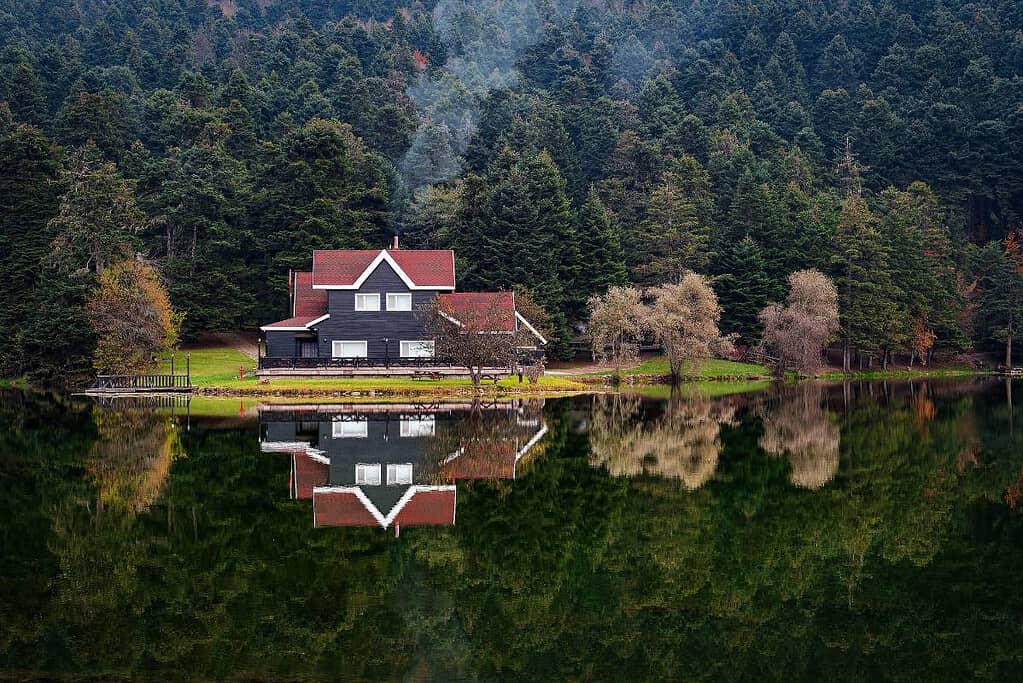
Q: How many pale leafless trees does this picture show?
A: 3